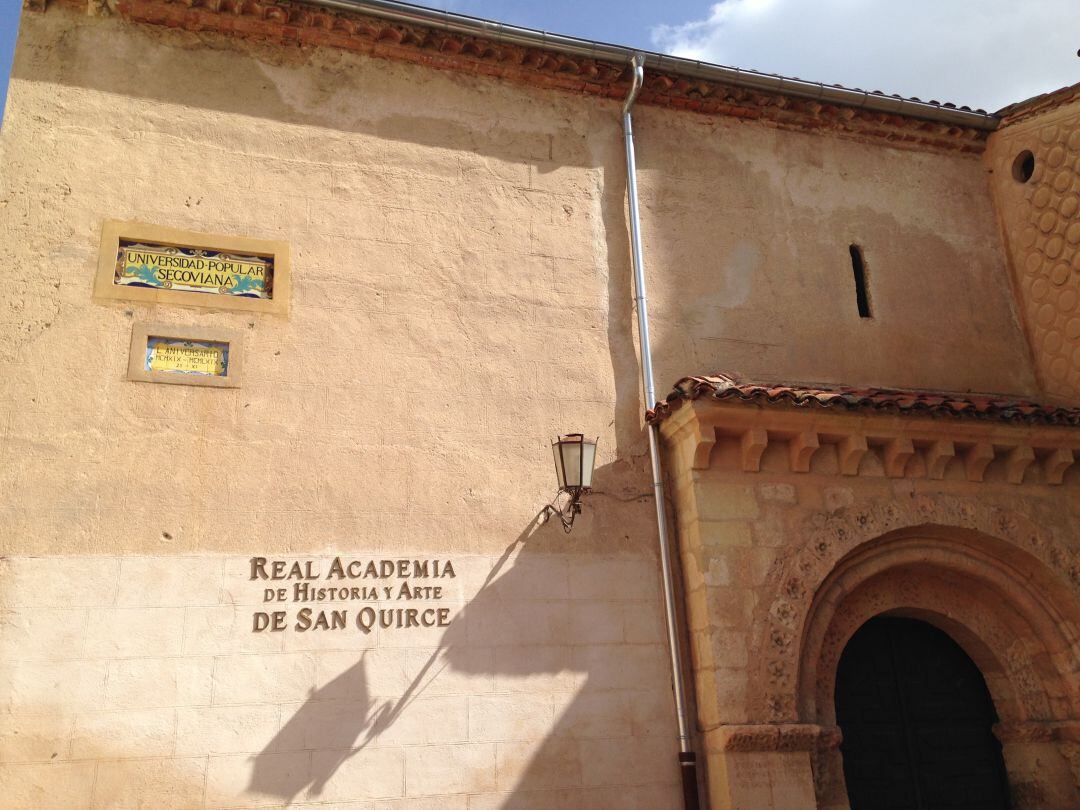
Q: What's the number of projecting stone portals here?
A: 1